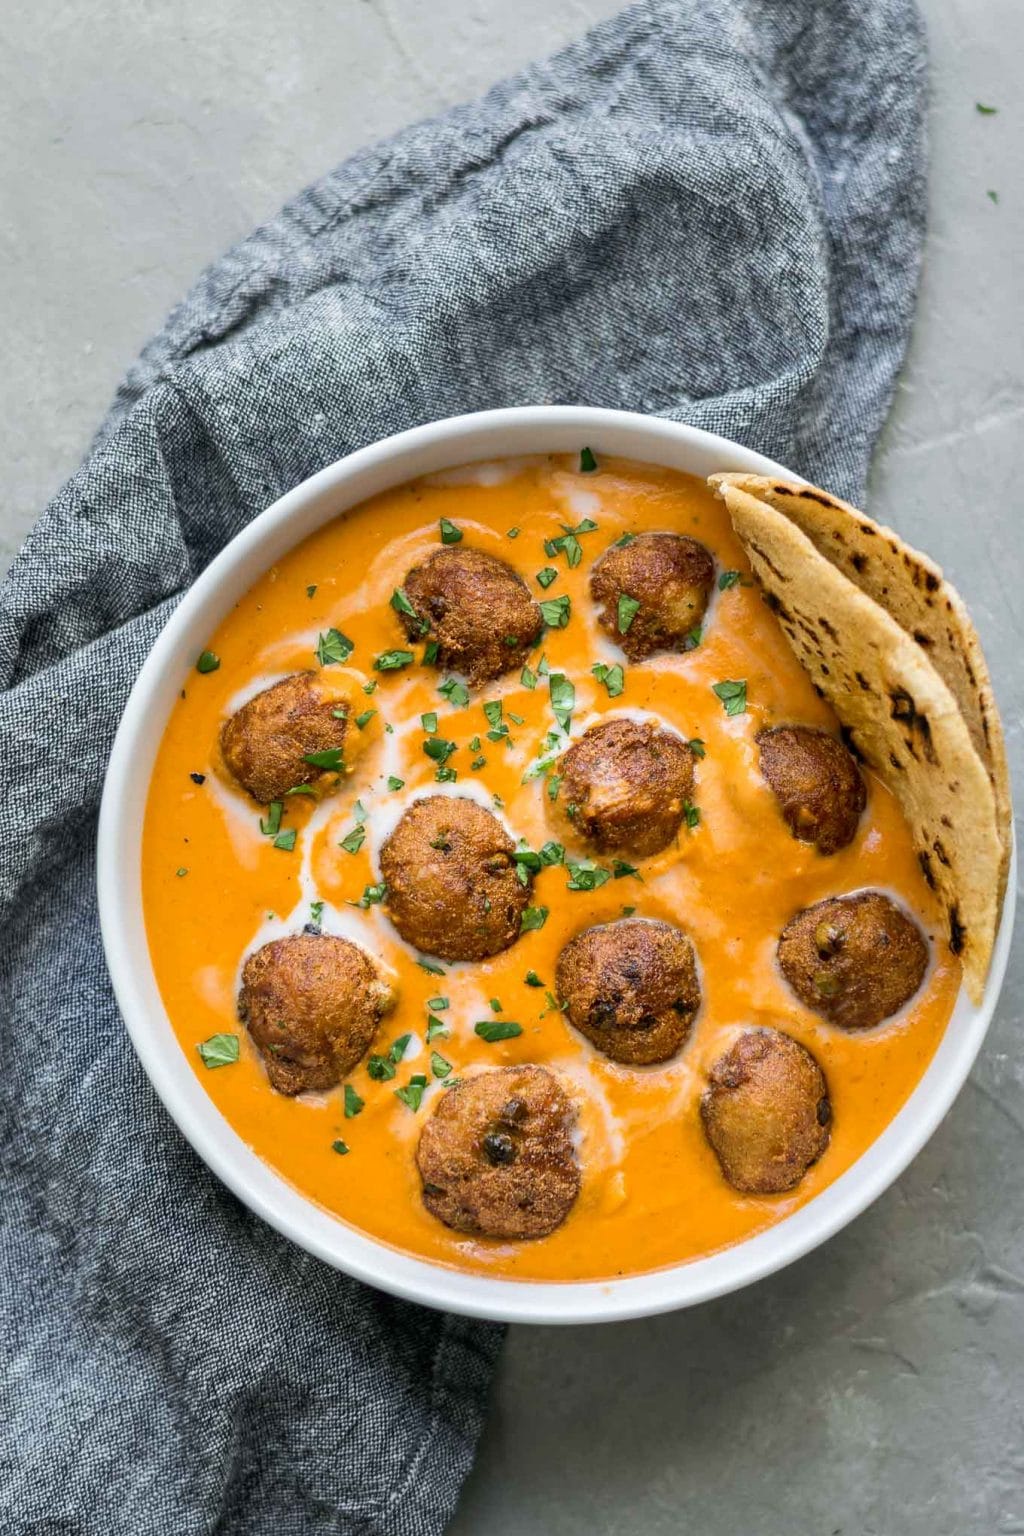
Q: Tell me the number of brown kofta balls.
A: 11